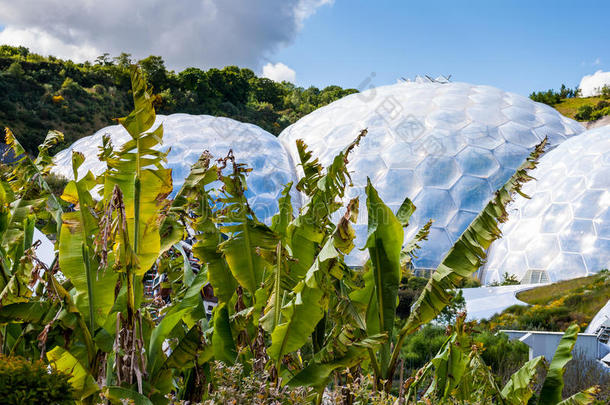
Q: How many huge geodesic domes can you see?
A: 3